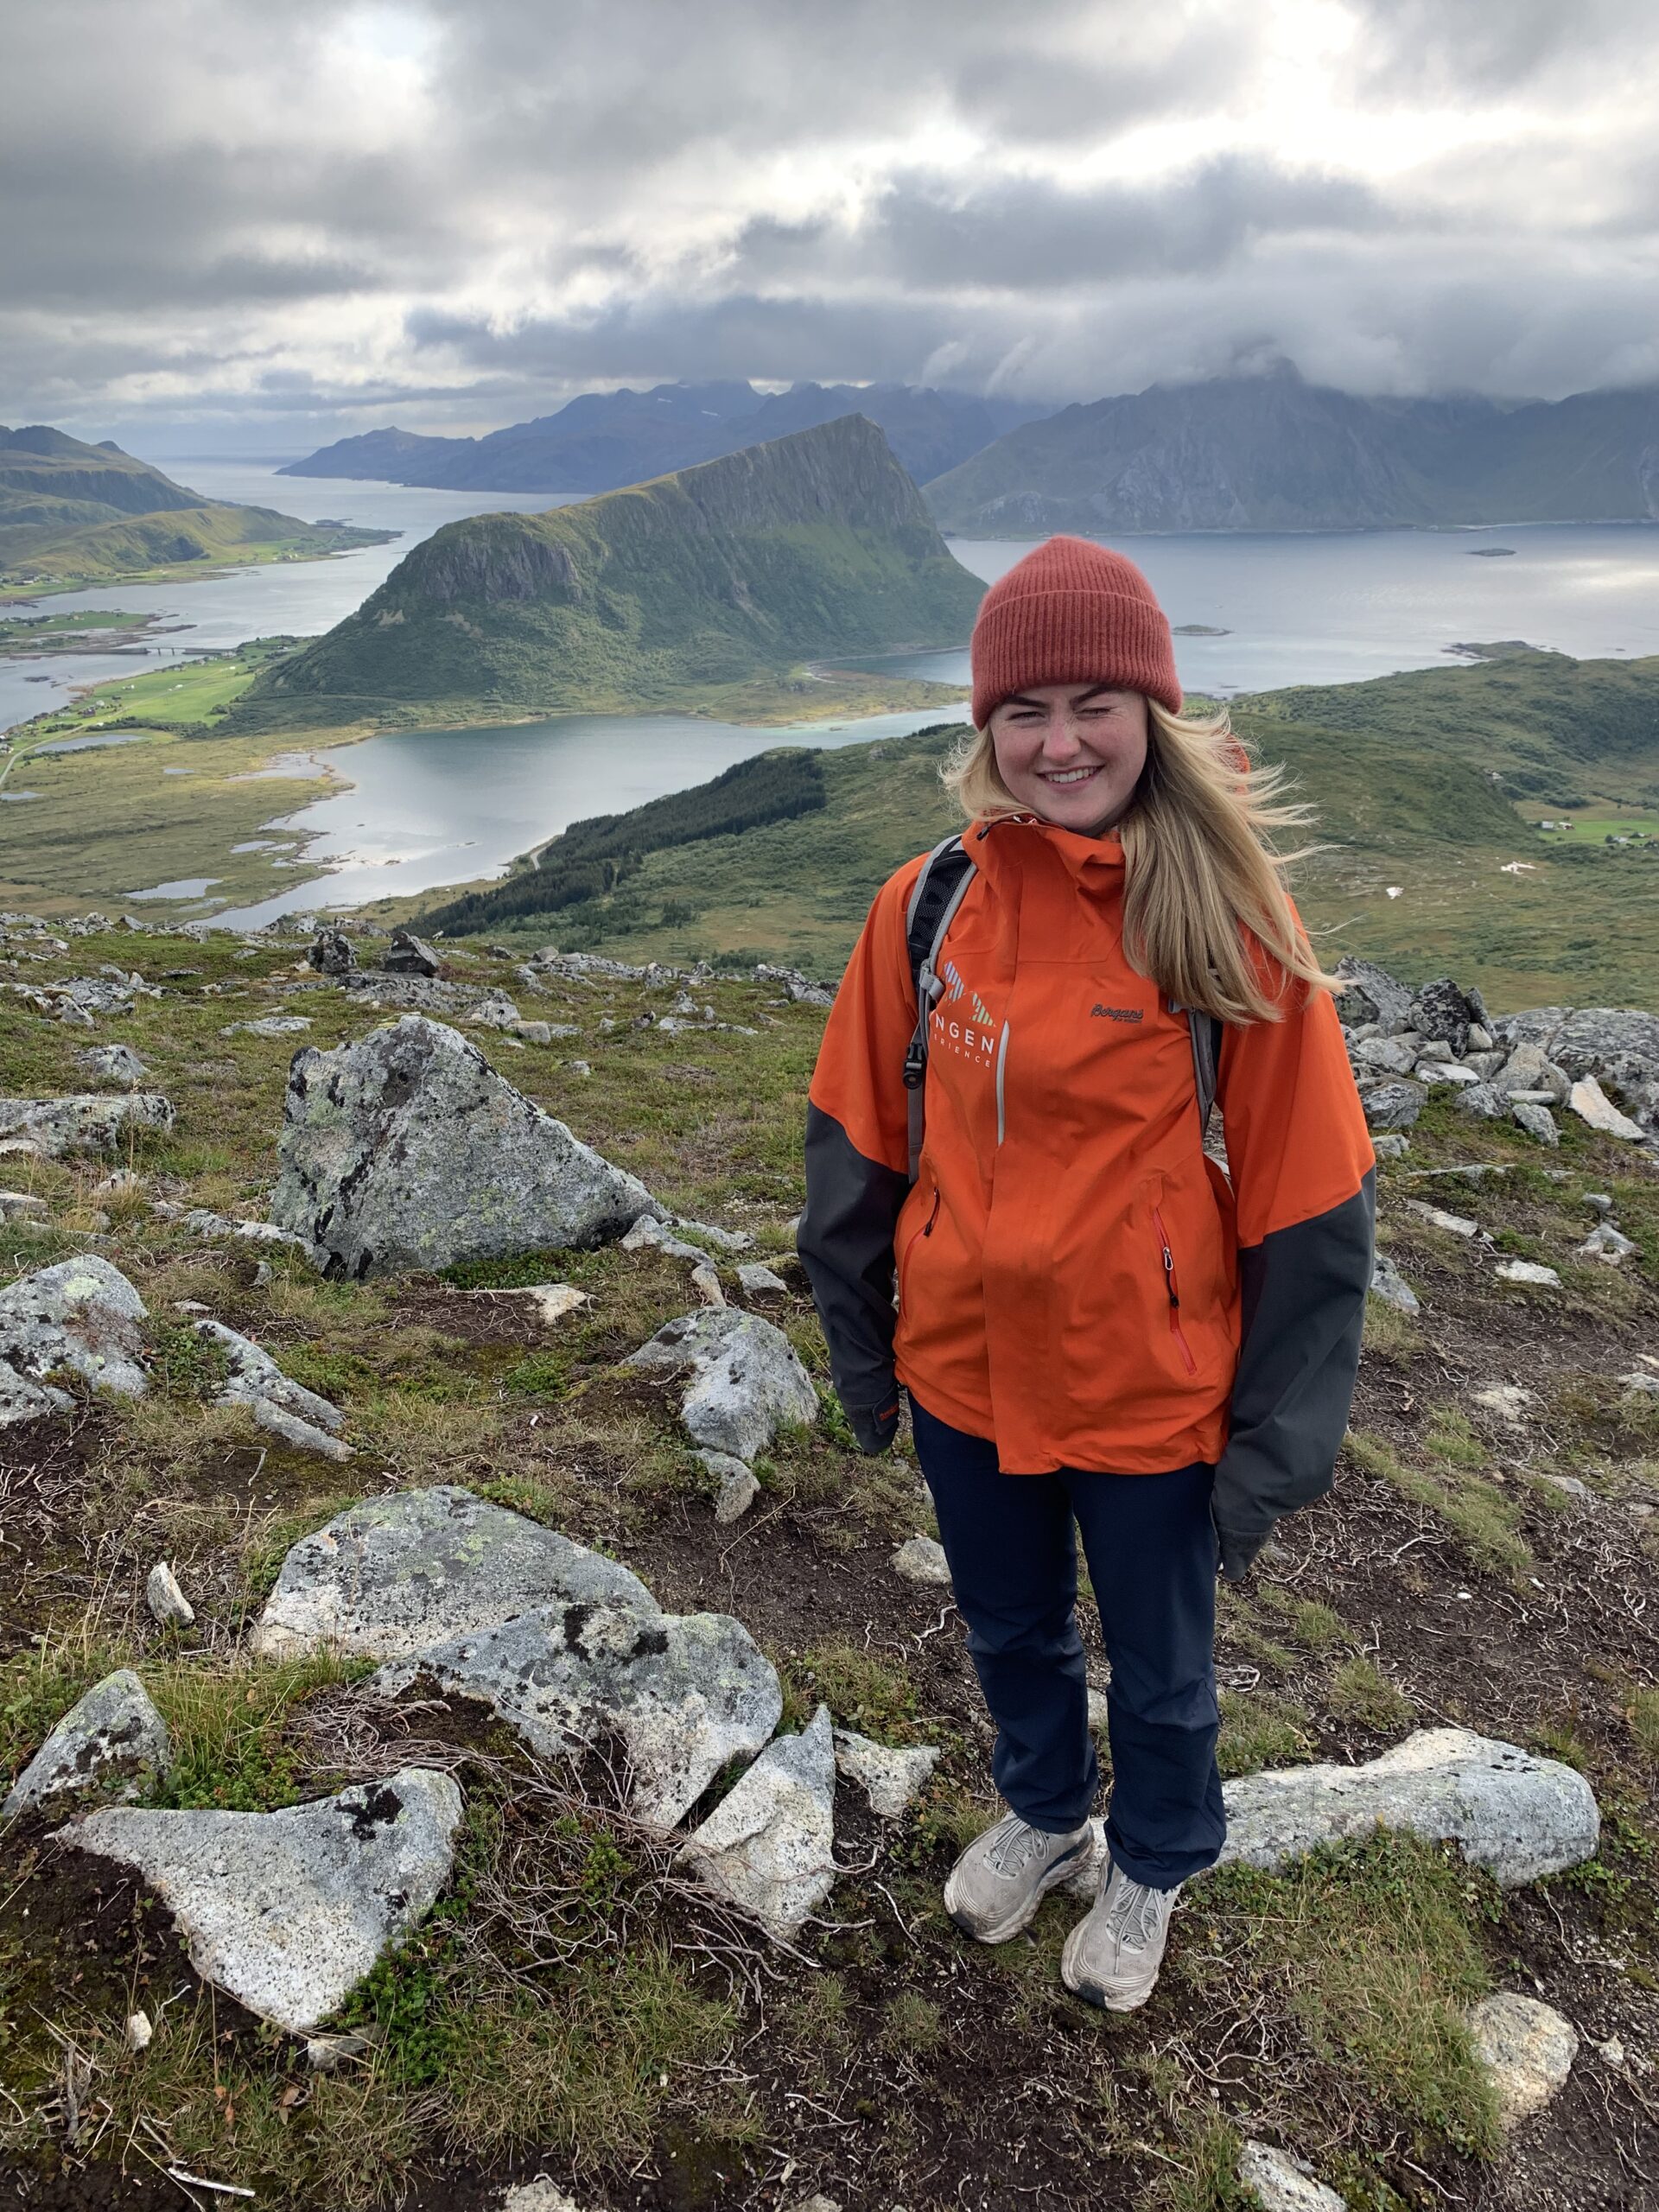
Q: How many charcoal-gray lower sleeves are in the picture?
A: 2